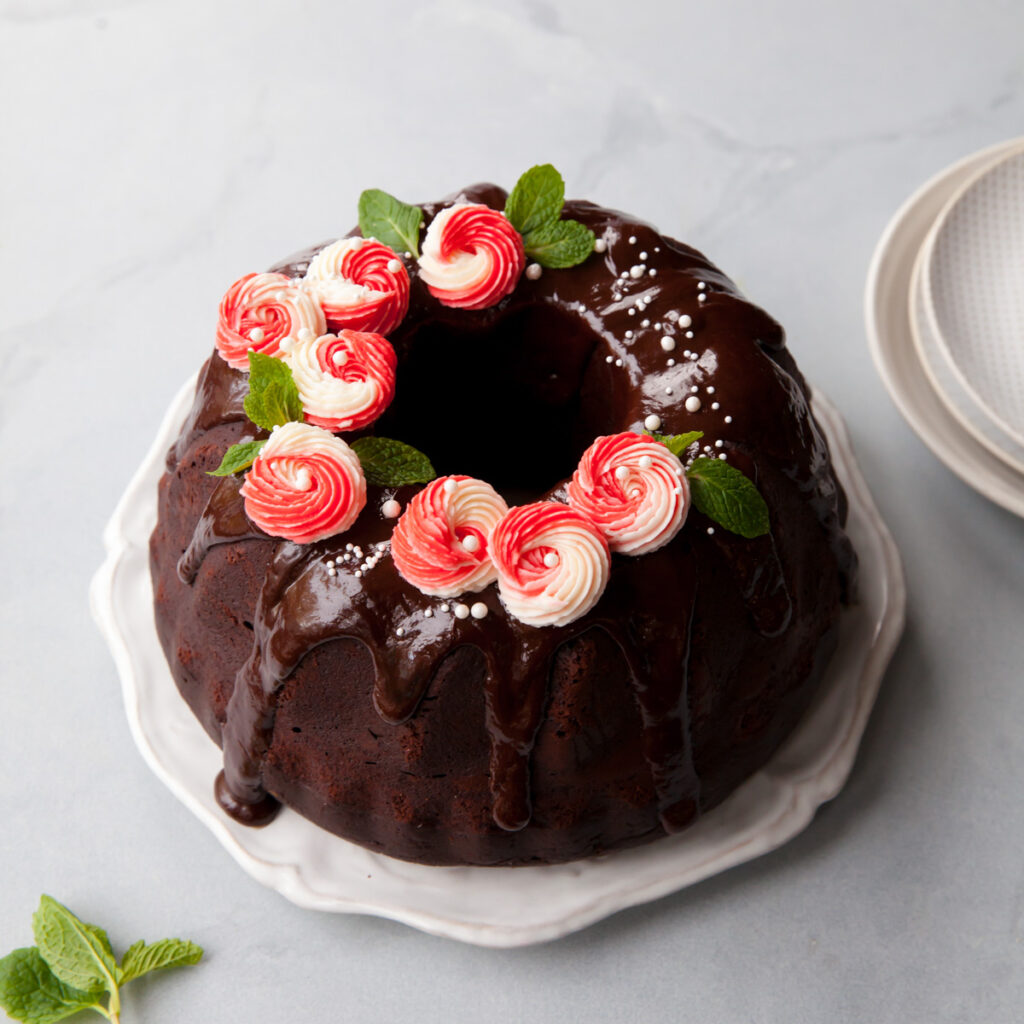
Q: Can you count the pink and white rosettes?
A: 8